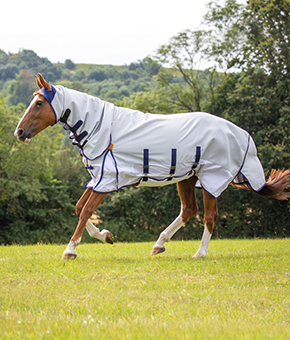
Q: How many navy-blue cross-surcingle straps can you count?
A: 3